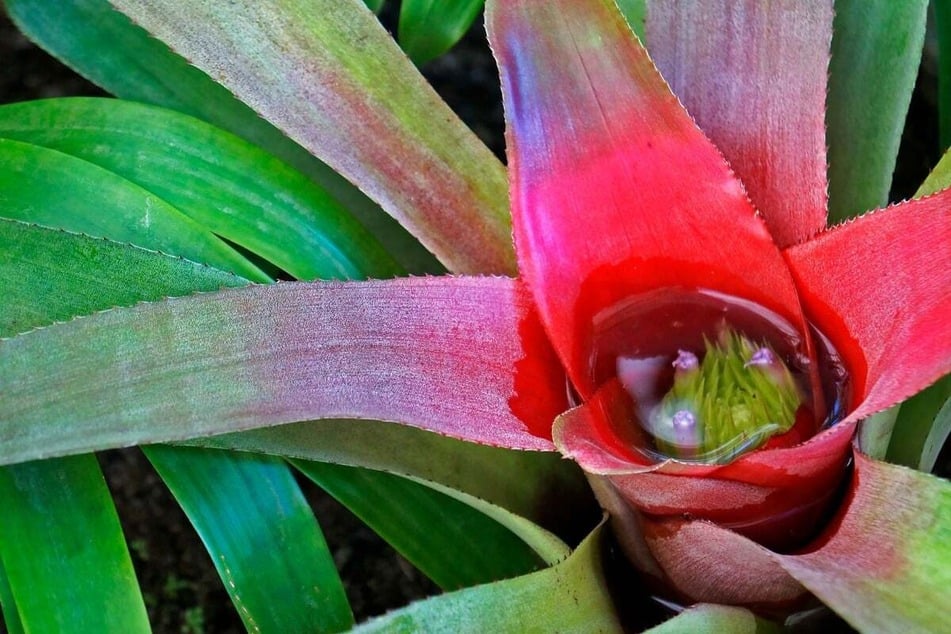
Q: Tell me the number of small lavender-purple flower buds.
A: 3